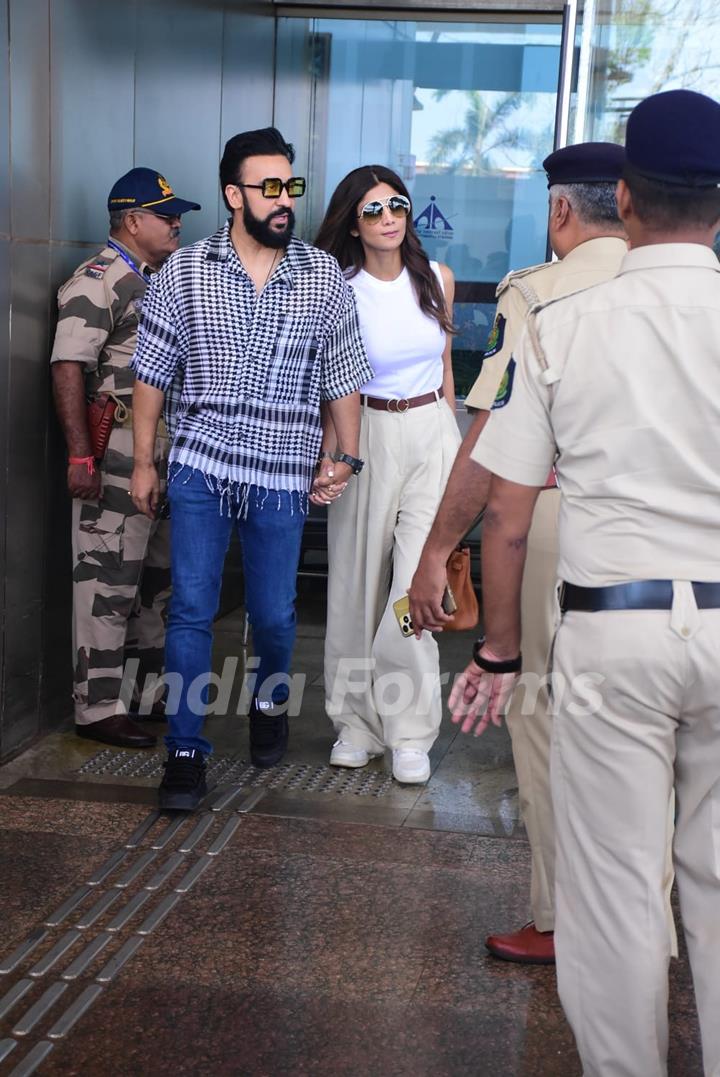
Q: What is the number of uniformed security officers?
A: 3